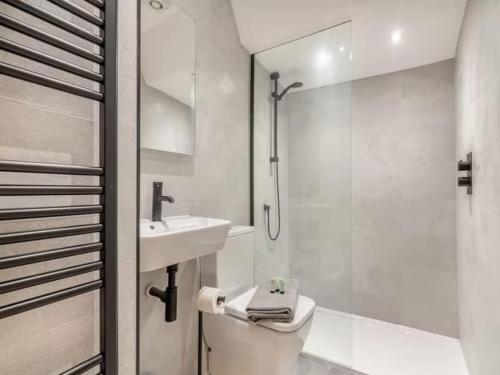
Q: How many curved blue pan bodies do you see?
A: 0